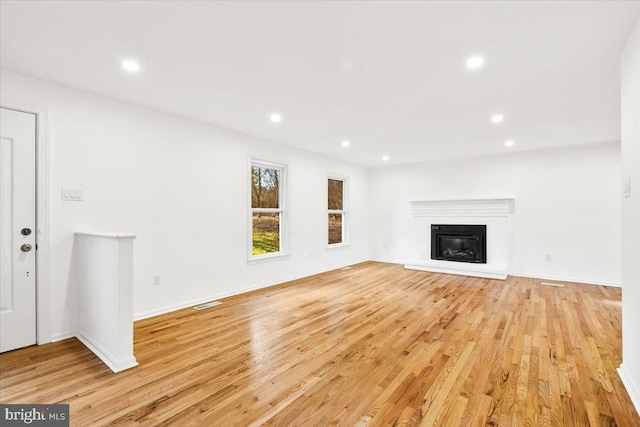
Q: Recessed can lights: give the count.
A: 7